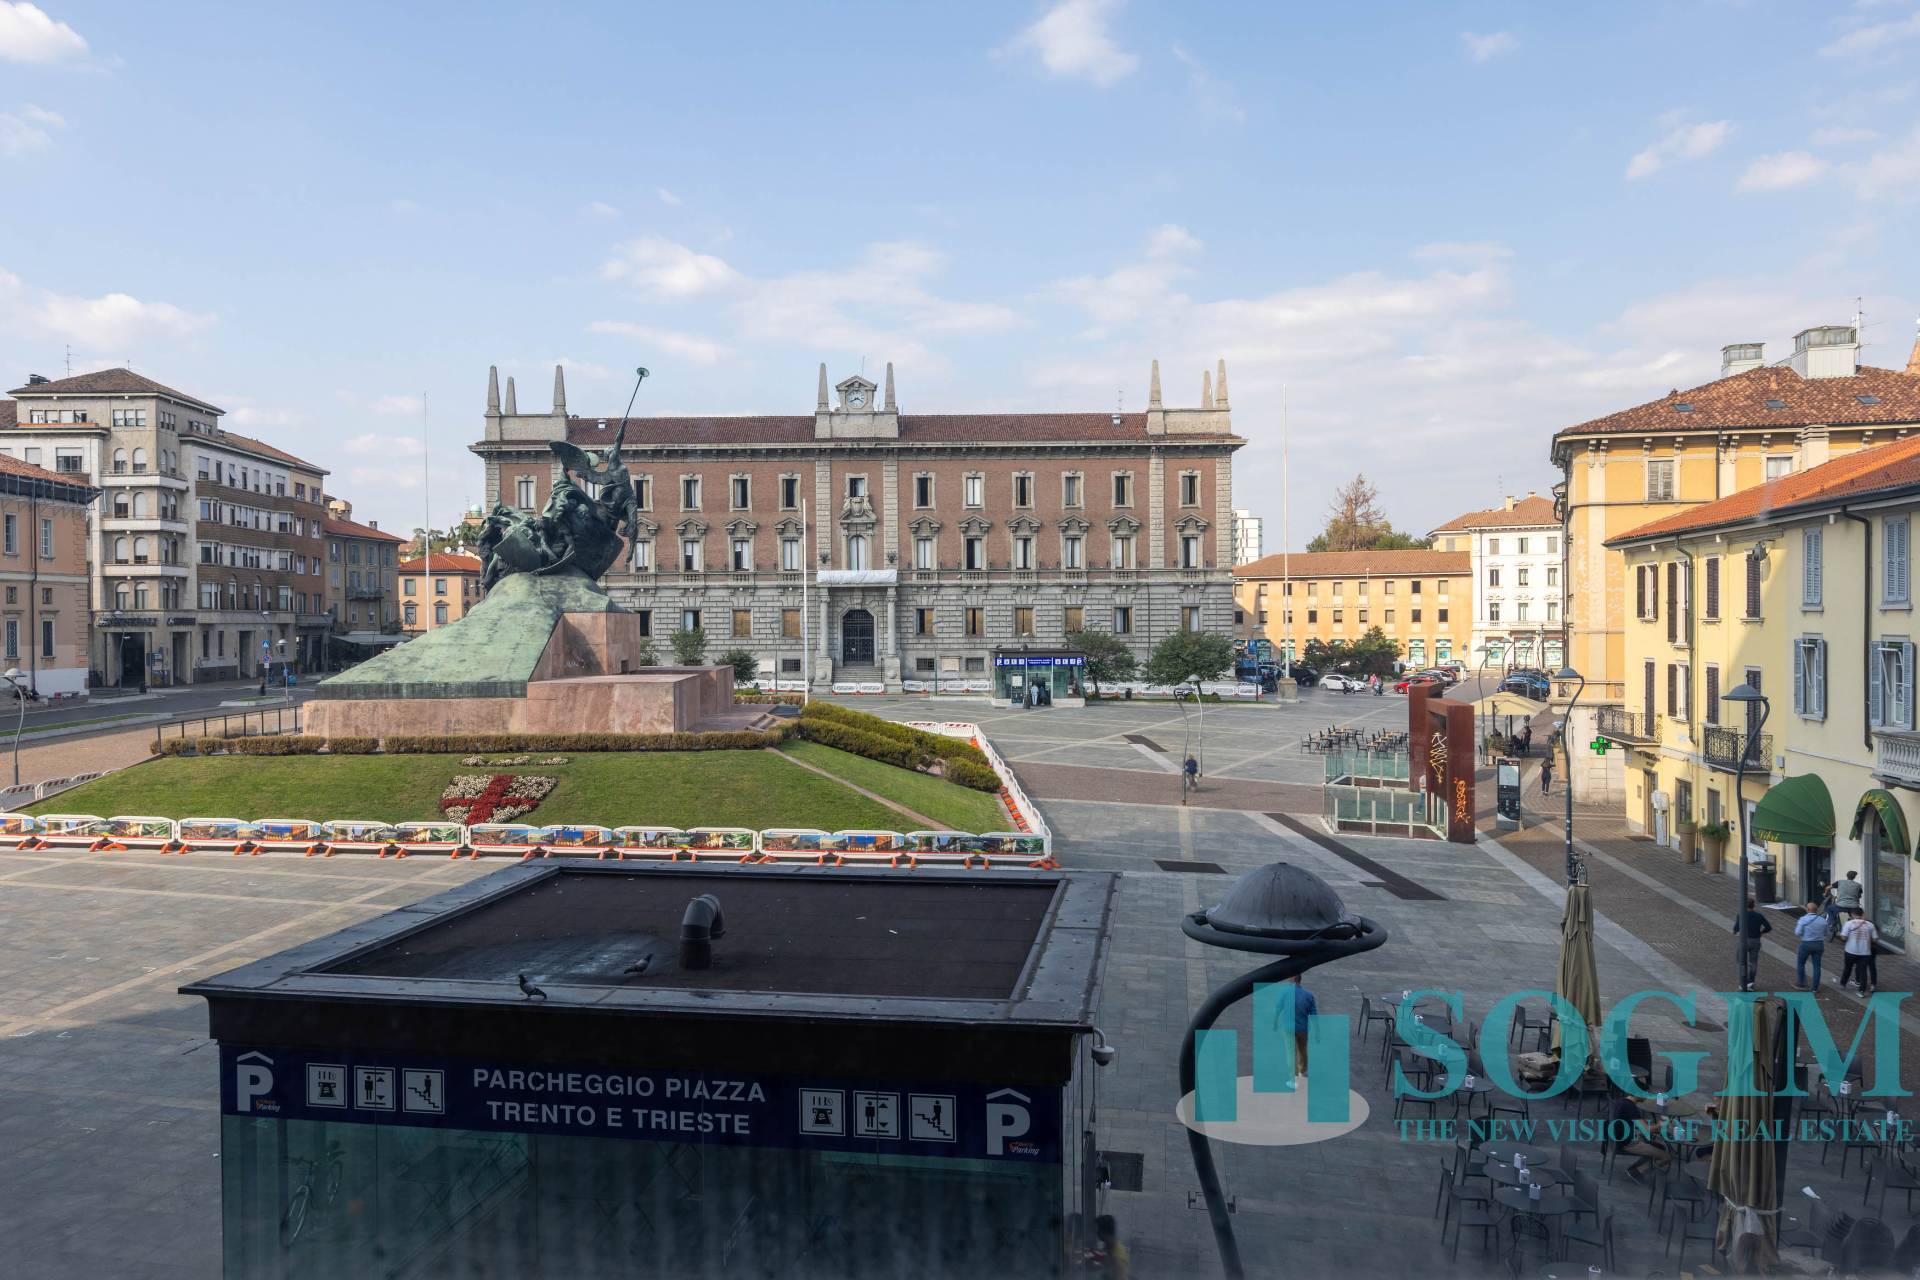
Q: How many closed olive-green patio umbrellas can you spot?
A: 2